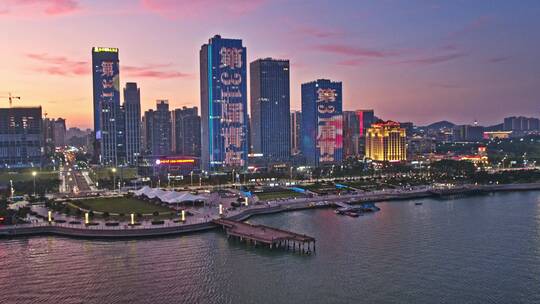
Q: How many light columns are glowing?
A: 6